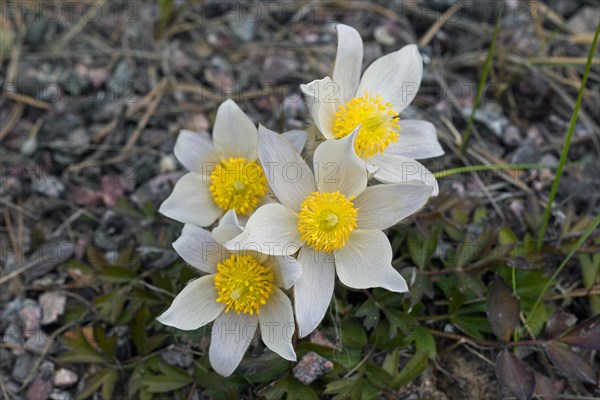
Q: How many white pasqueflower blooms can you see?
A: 4